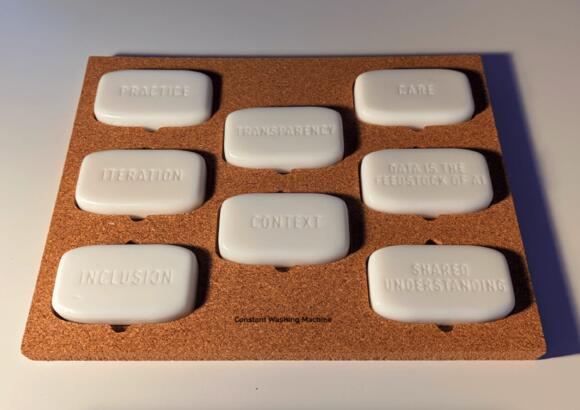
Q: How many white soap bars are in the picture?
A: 8